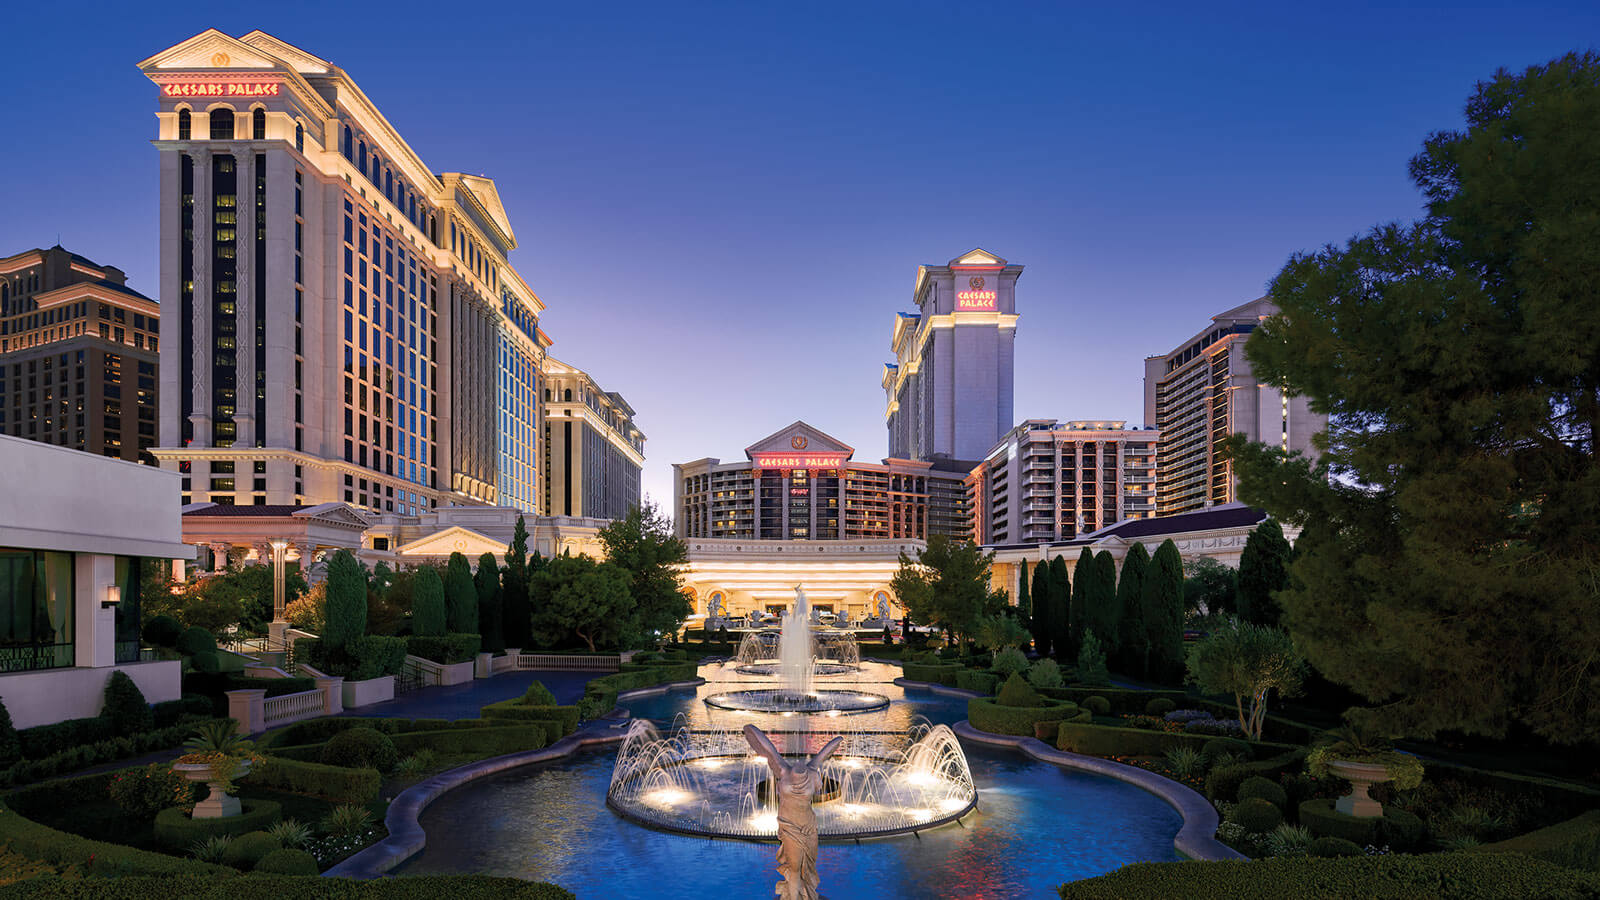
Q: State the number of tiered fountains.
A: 3